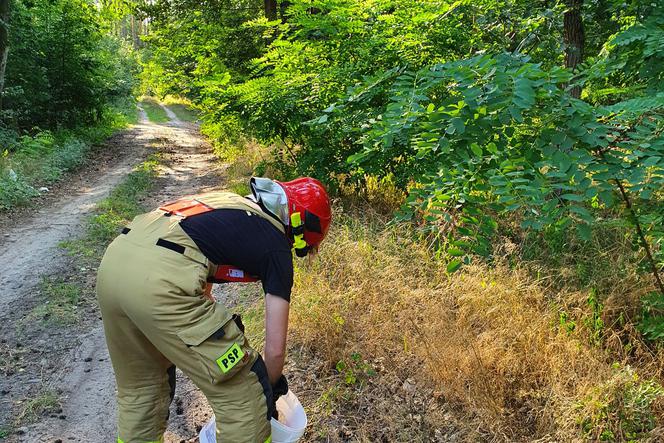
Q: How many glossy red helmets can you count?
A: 1